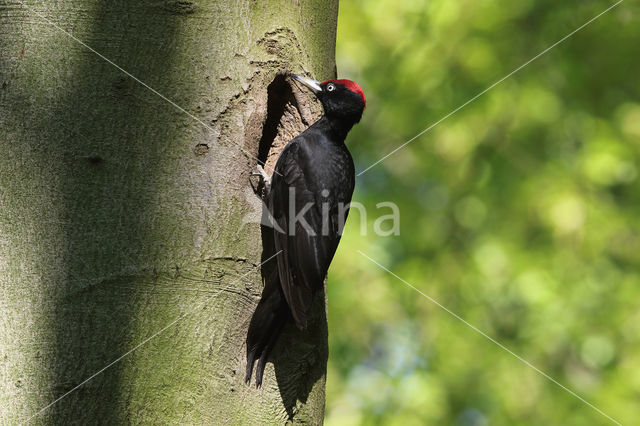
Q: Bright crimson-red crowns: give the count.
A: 1